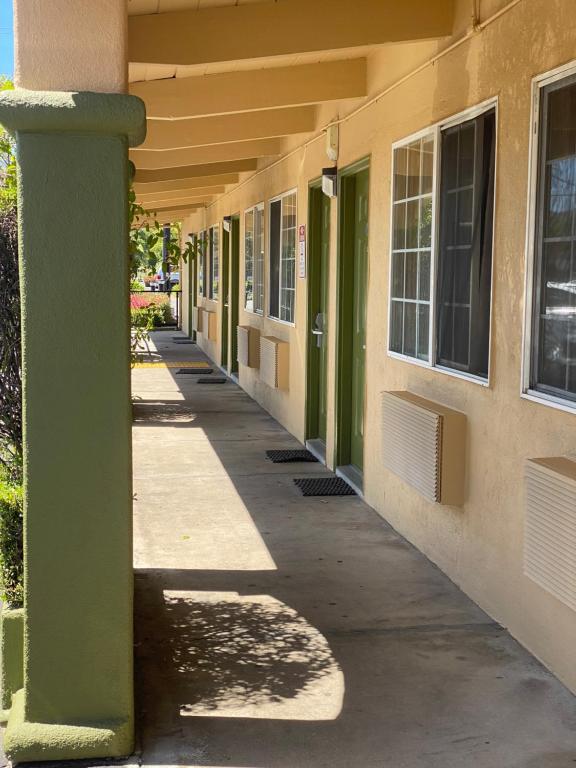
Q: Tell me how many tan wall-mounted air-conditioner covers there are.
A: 6